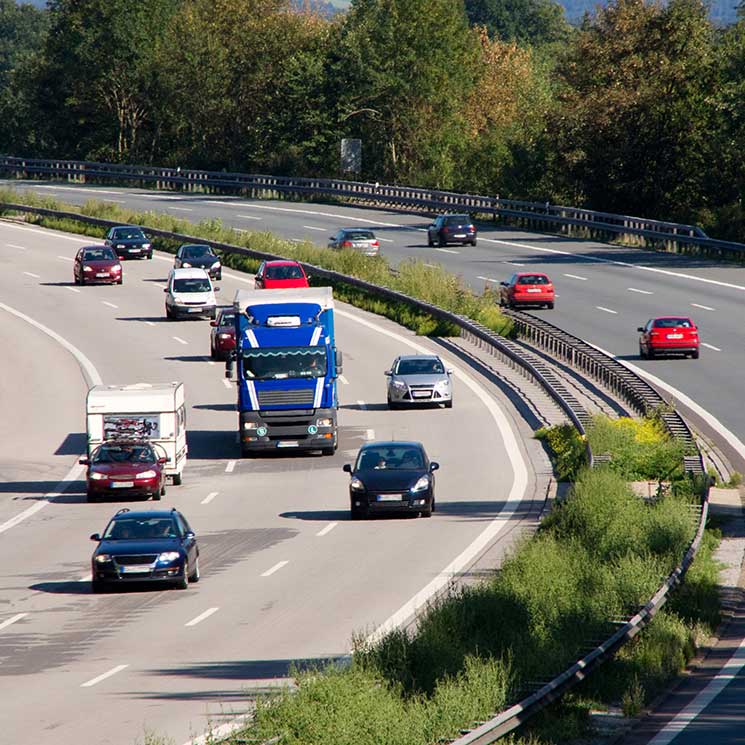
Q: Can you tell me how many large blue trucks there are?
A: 1